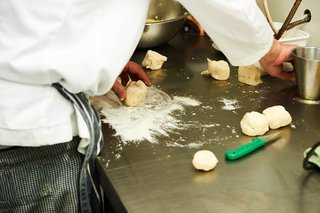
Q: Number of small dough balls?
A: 7